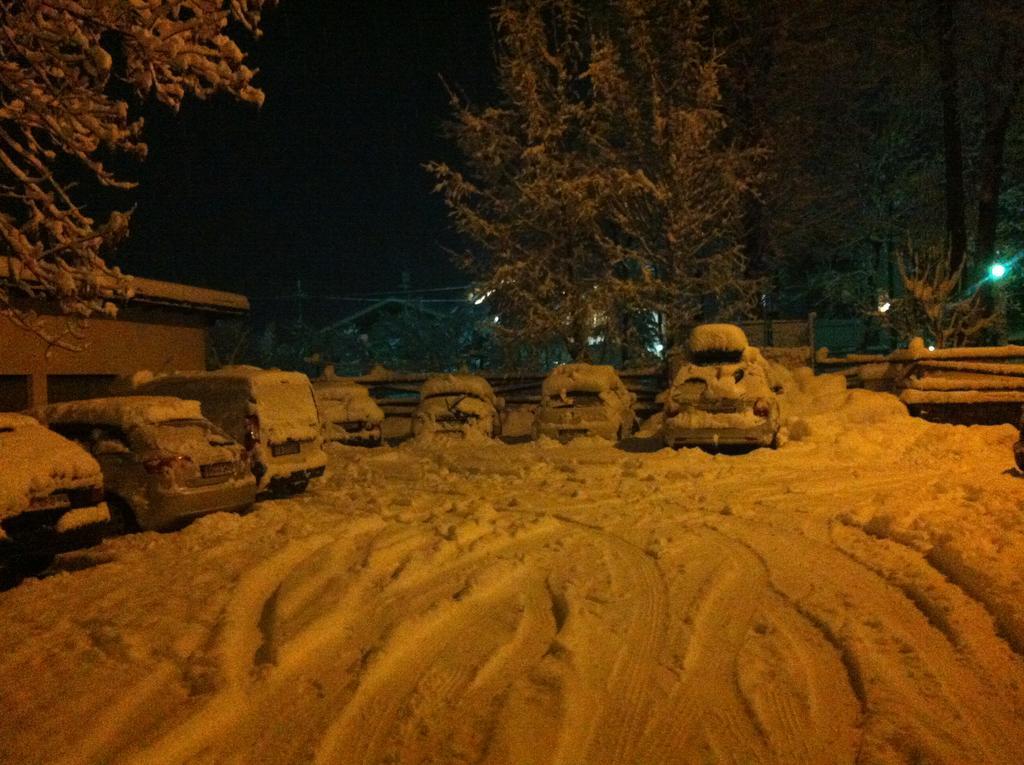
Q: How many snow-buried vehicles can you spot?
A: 7